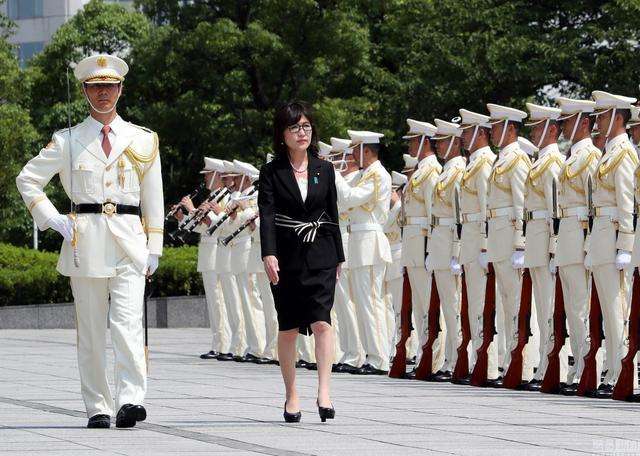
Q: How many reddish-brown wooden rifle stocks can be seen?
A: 8